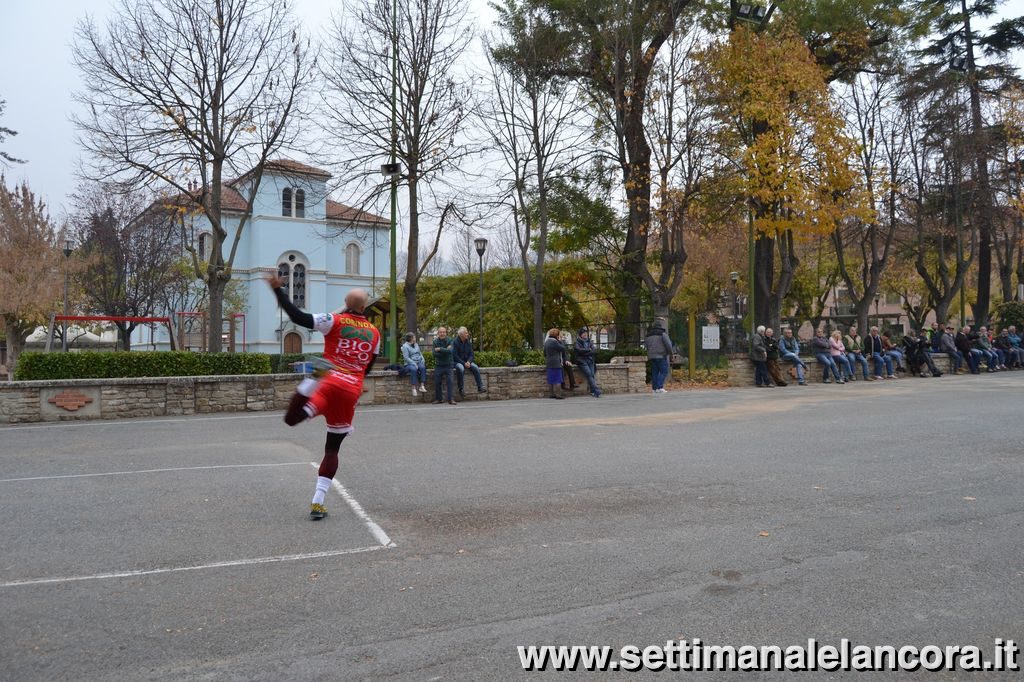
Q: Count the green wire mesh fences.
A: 1